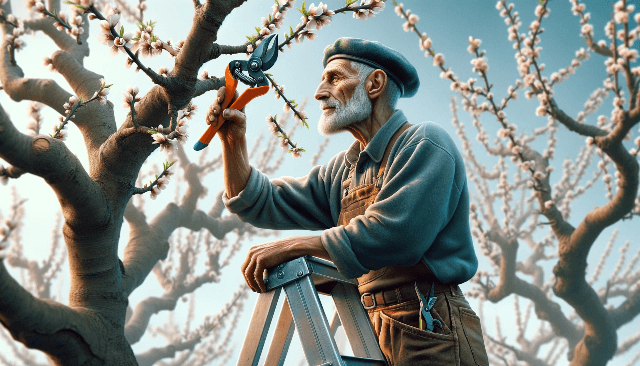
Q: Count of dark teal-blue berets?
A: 1